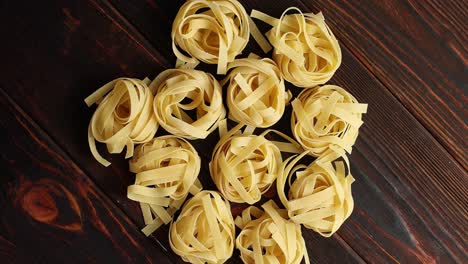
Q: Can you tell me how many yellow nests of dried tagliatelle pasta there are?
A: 11